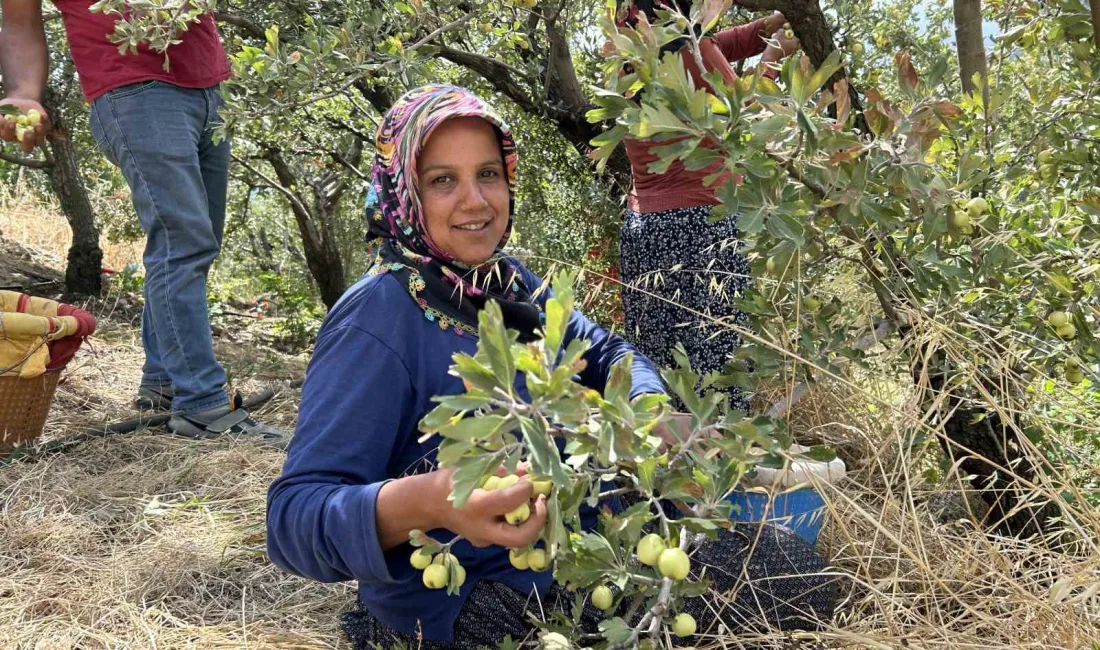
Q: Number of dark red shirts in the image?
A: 2